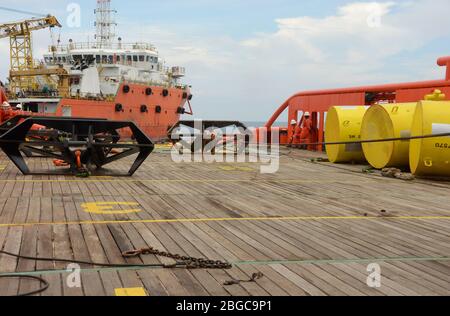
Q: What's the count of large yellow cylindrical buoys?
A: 3